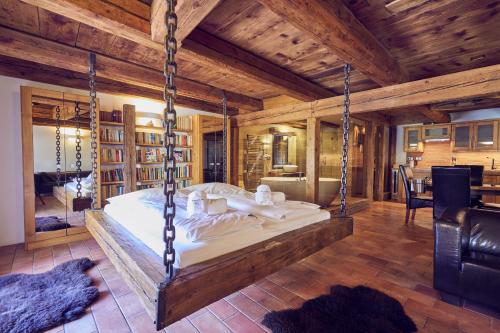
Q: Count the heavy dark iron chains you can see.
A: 4